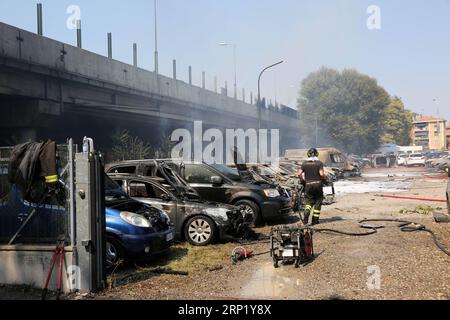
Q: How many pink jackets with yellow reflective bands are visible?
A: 0